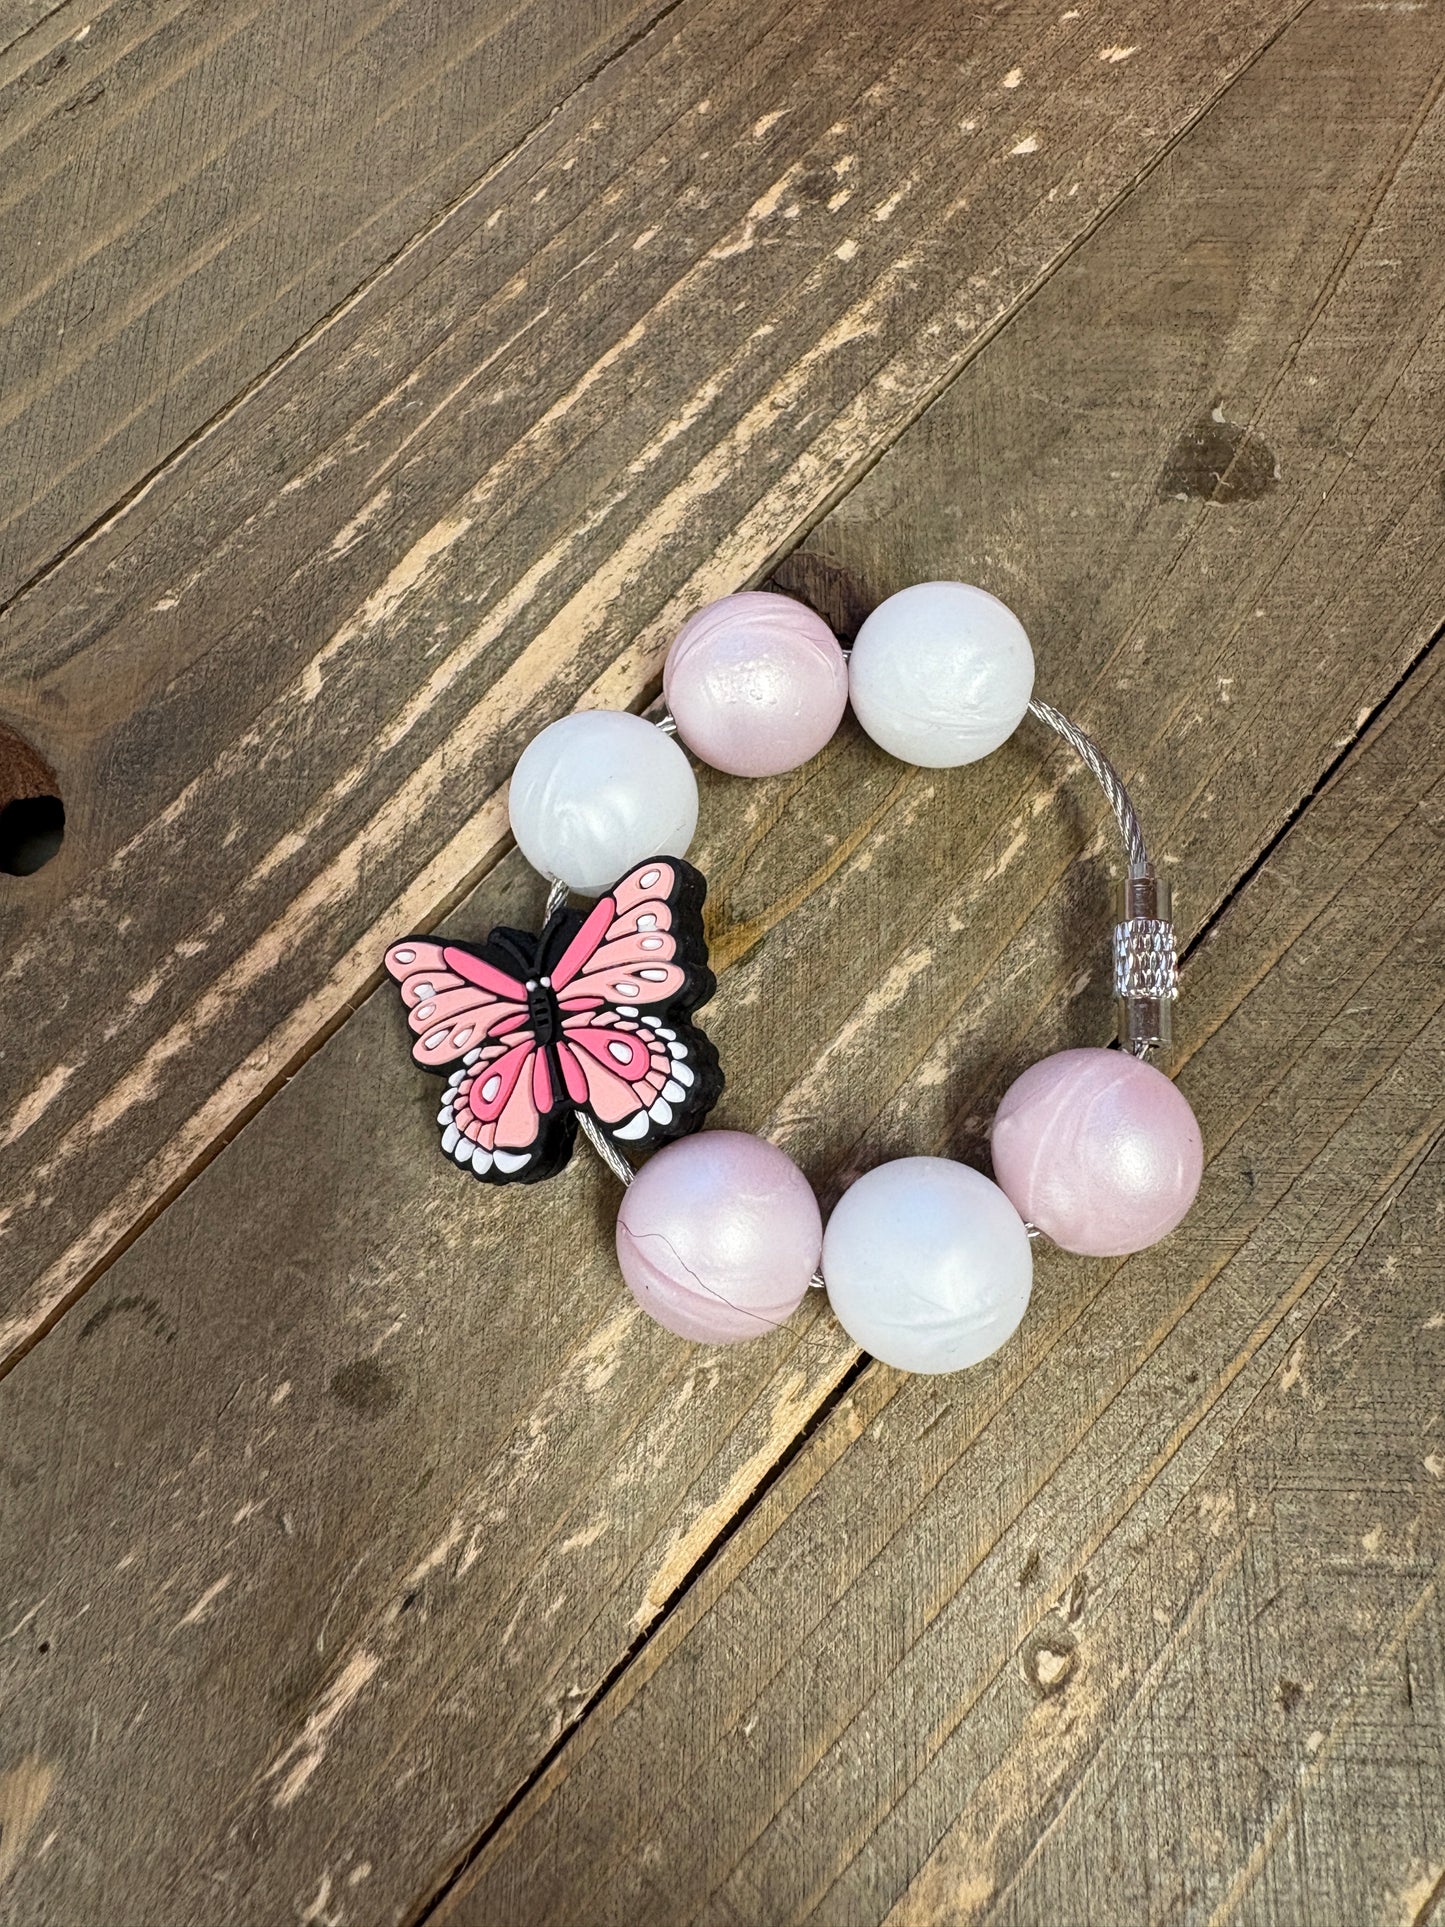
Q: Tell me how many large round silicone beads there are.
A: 6